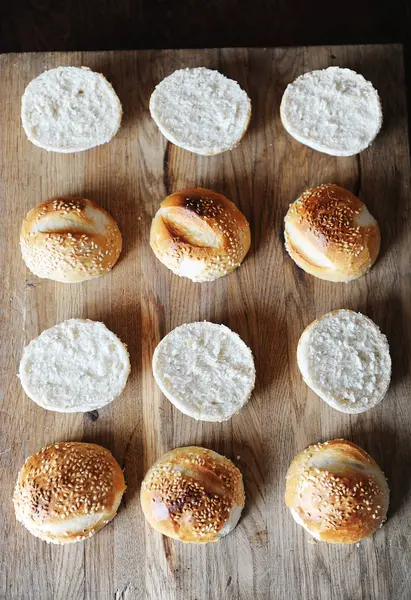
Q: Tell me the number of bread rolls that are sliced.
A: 6